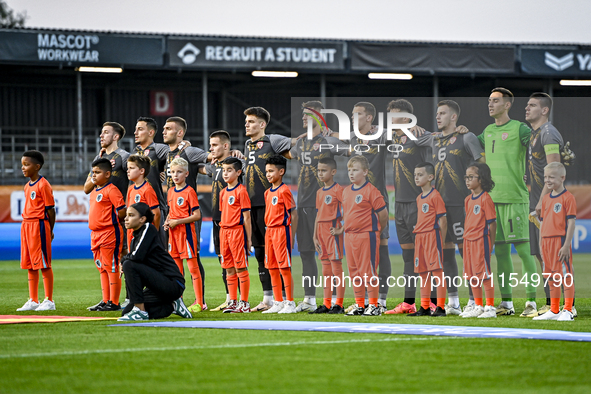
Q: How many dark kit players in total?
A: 10